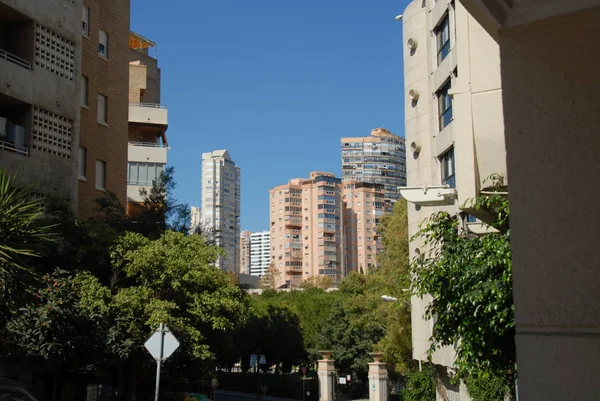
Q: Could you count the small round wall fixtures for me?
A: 3